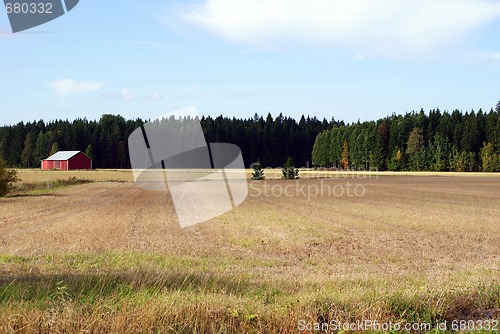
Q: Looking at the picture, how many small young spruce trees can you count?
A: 2